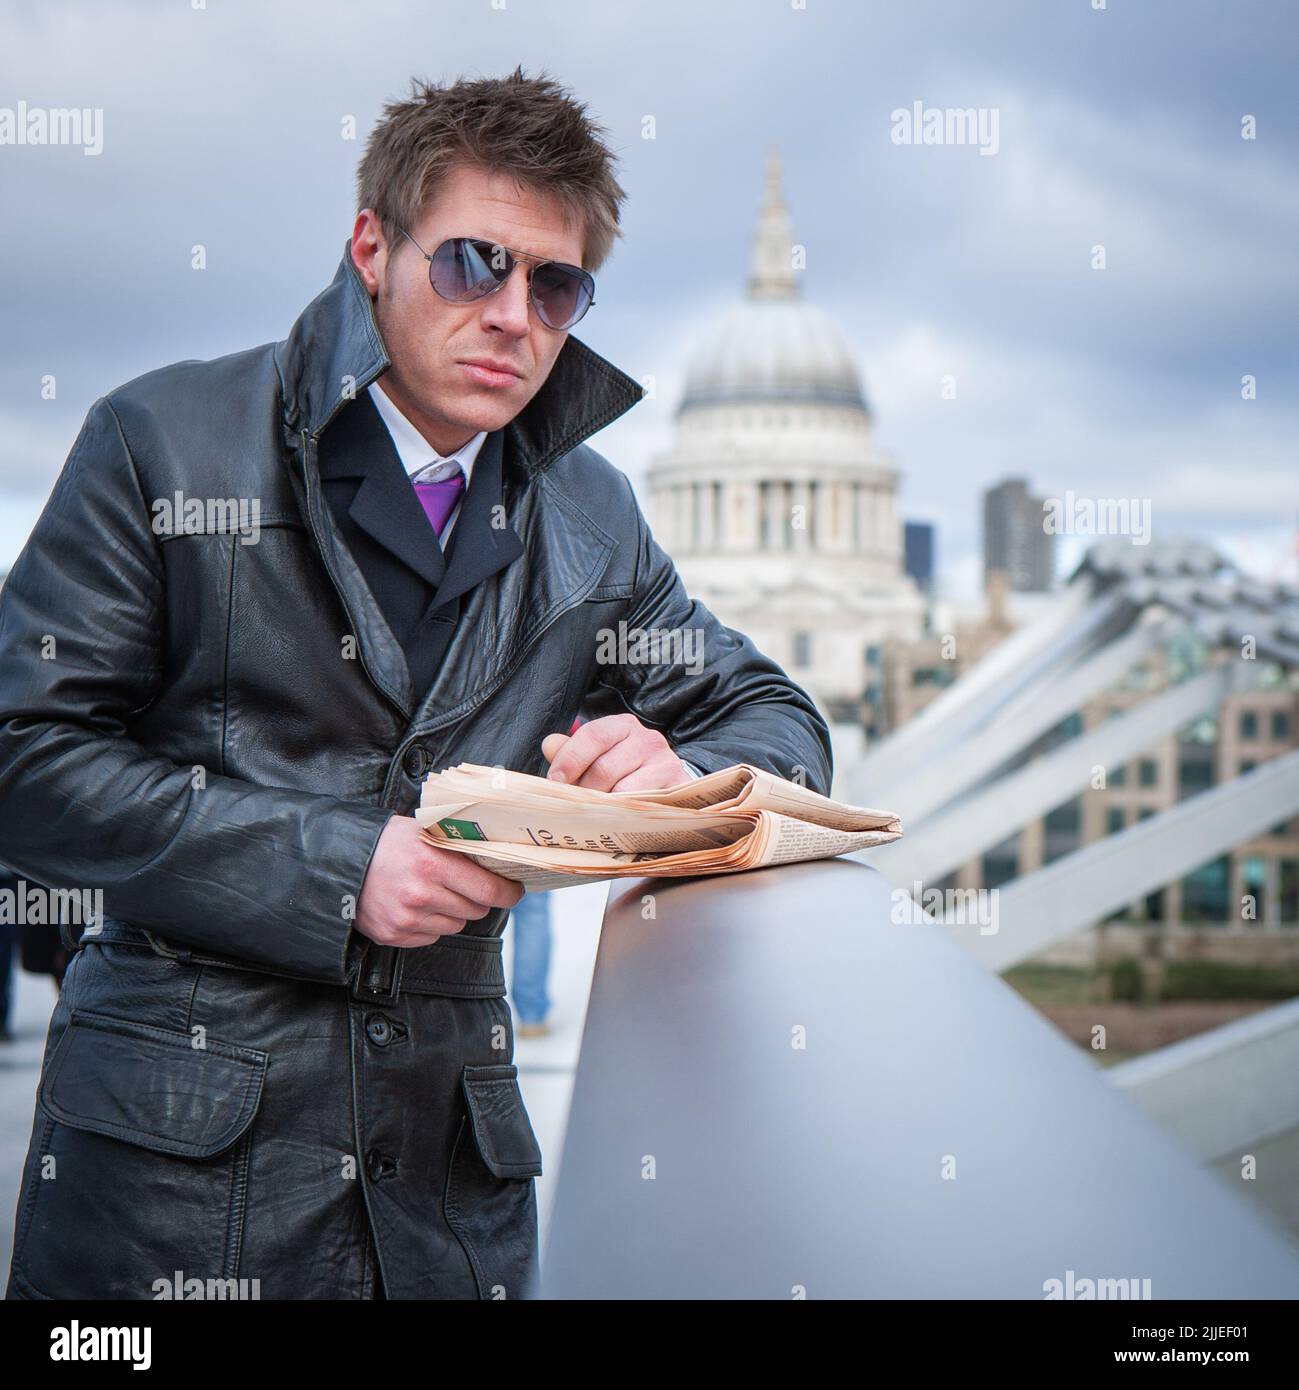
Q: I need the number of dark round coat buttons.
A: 3